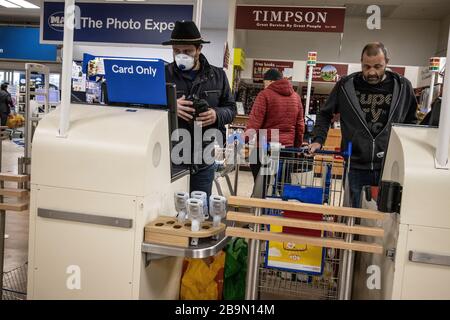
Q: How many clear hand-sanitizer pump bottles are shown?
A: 4